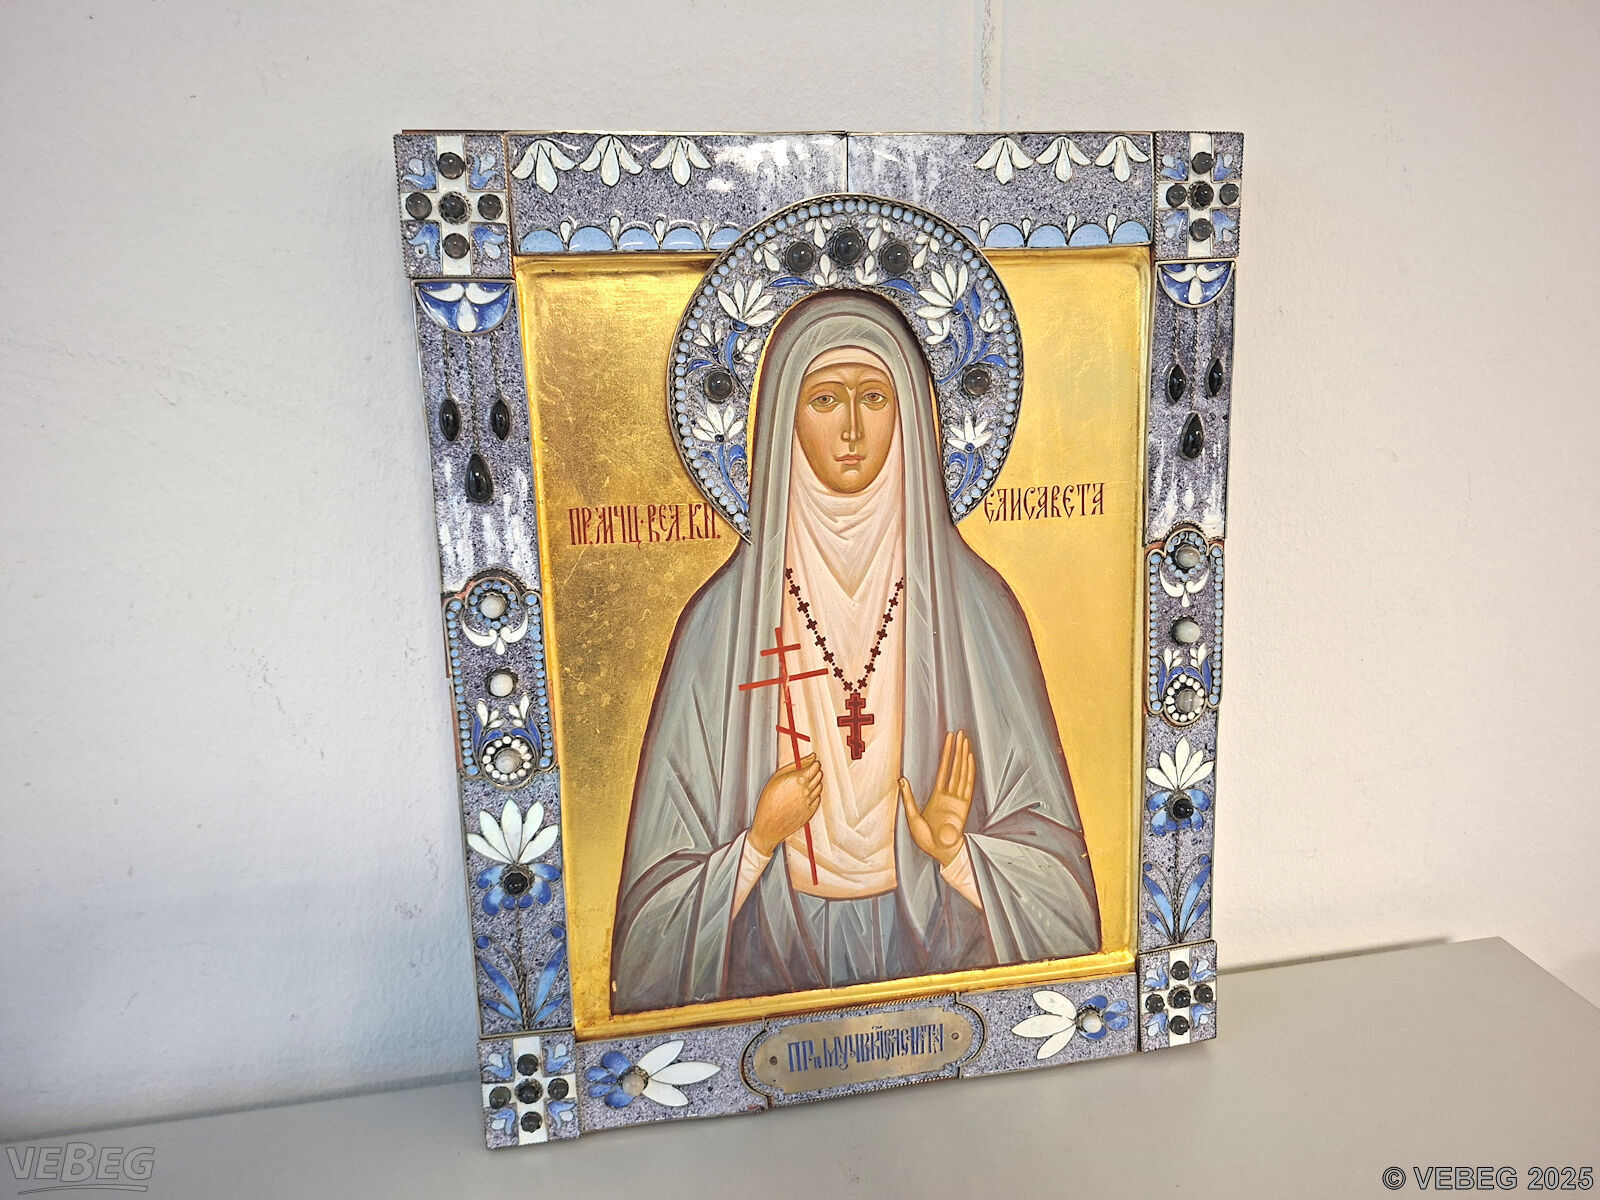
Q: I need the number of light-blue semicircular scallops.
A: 10